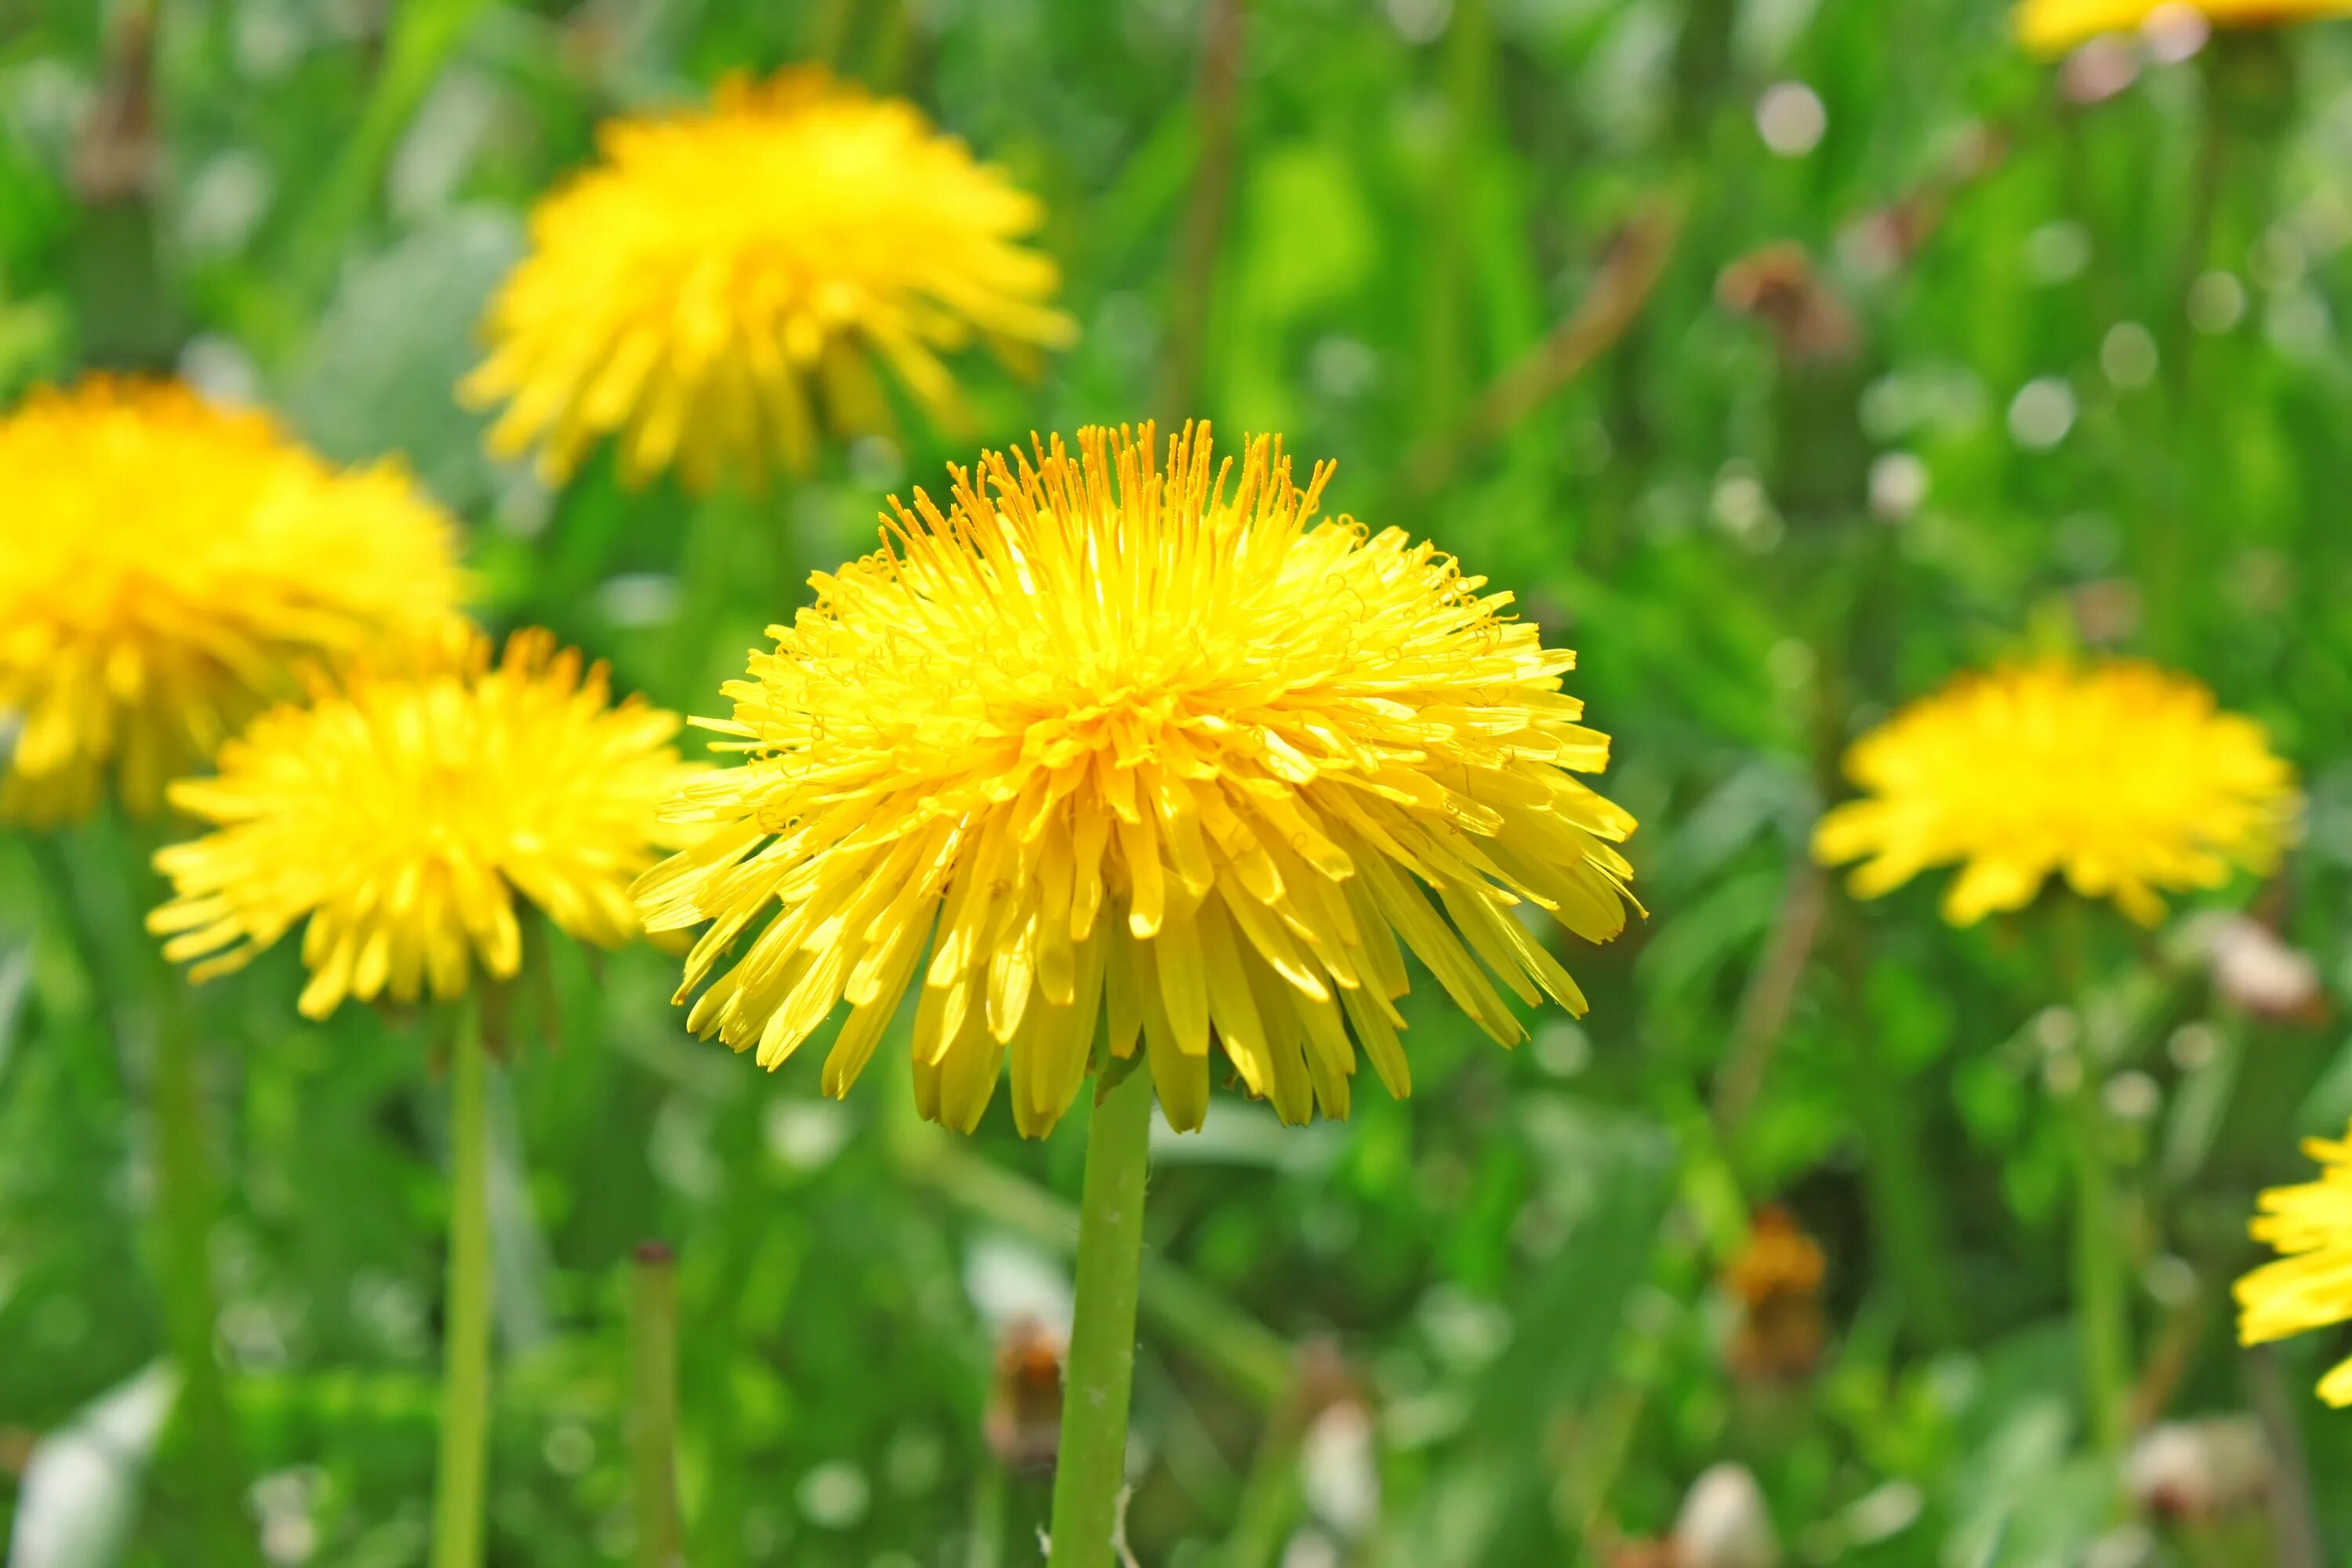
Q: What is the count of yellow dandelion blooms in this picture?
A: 7